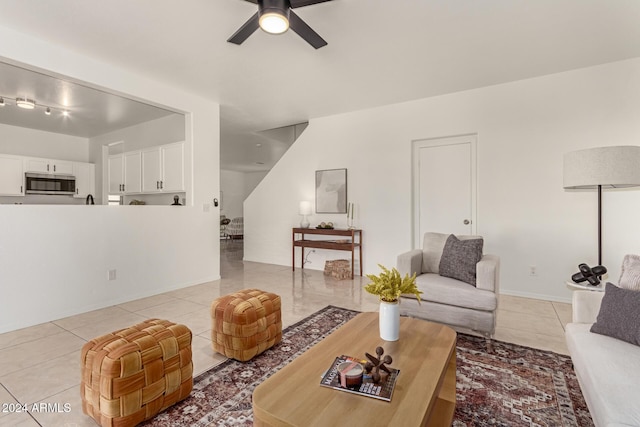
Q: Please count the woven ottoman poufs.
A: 2